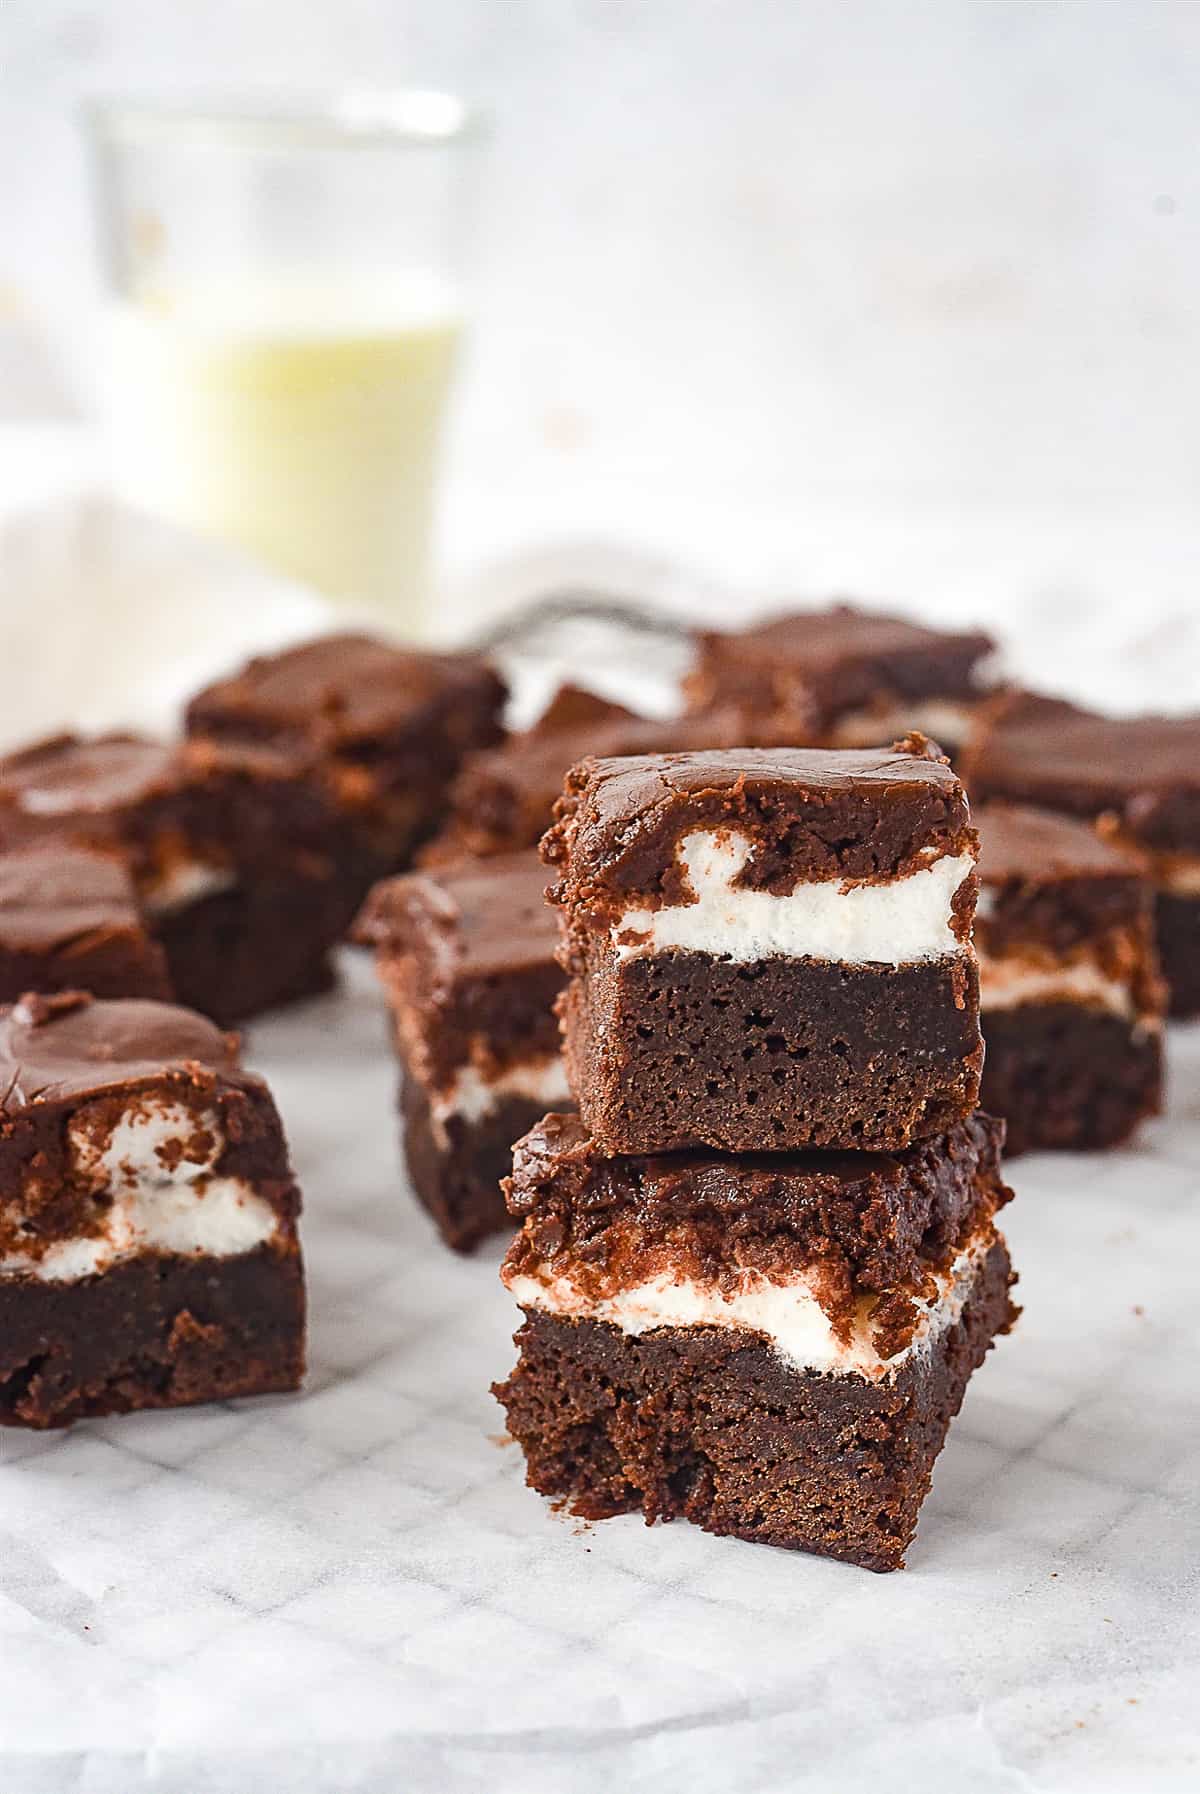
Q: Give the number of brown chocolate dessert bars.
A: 11